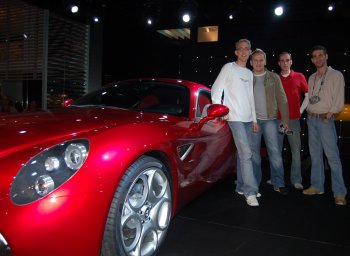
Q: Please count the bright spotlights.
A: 7